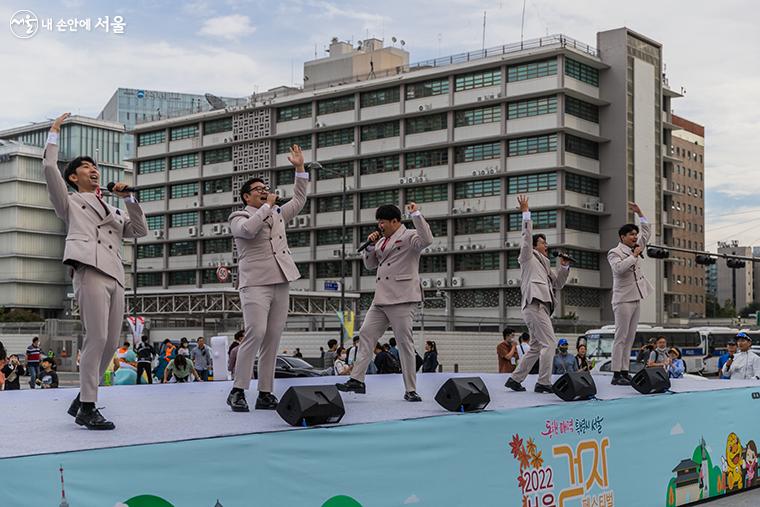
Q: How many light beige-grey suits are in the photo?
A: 5